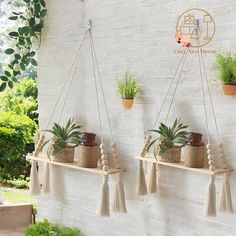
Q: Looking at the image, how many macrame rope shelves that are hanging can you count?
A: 2